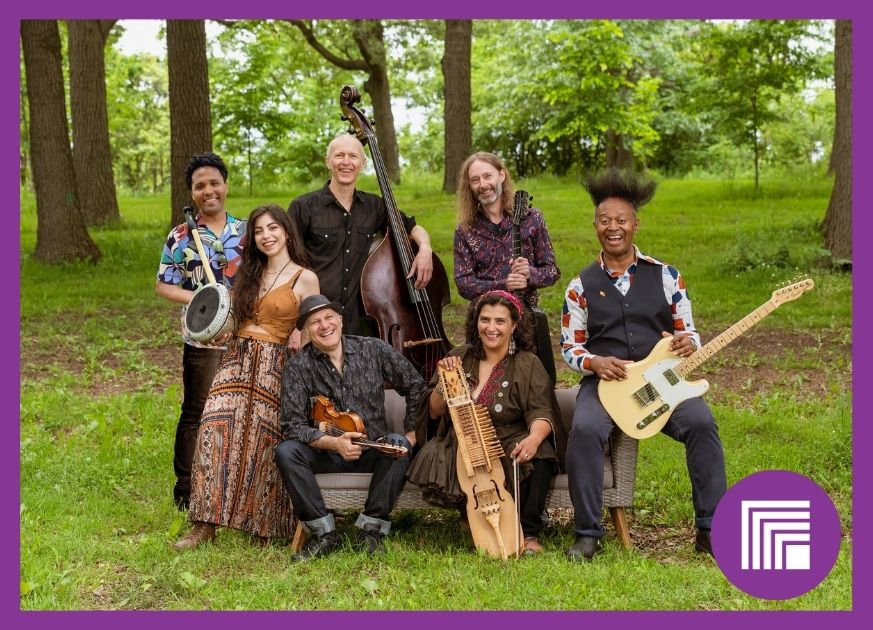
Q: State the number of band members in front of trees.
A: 7